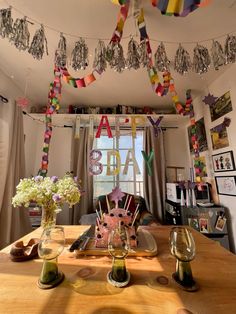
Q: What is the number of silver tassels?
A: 14